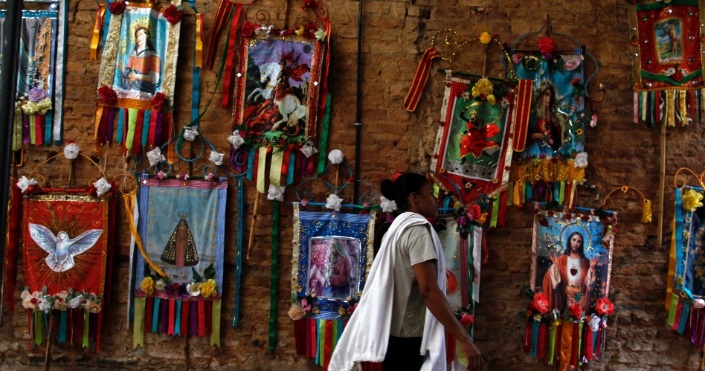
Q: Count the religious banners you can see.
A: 12